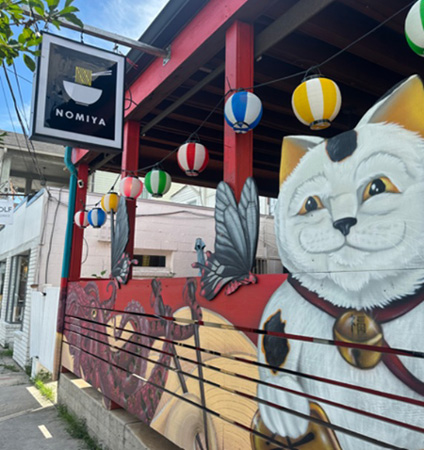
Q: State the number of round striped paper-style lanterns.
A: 9